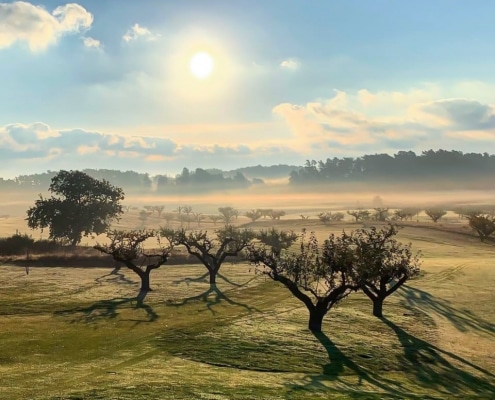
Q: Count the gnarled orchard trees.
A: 4